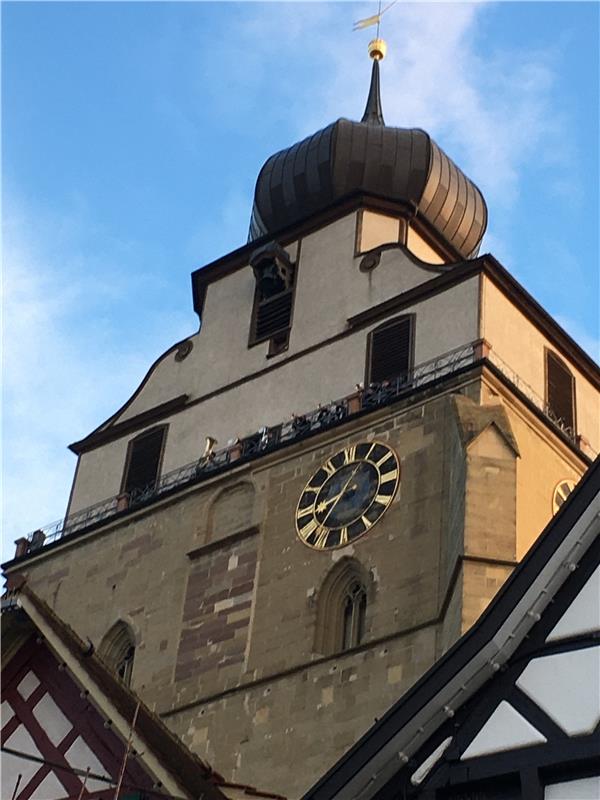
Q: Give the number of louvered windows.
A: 4